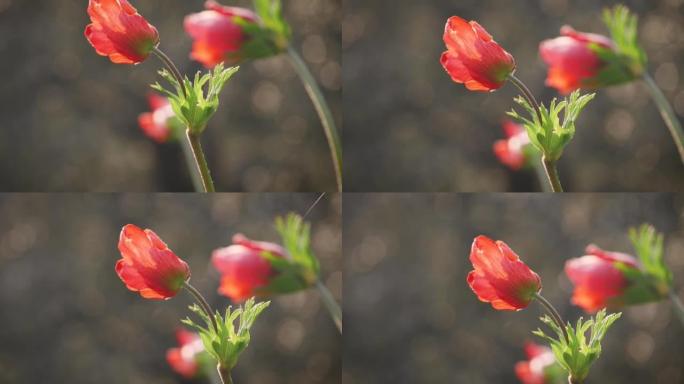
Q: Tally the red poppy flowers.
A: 12